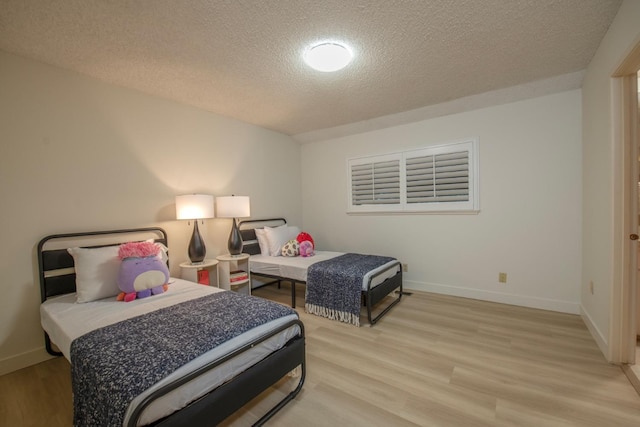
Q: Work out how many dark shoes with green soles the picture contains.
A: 0